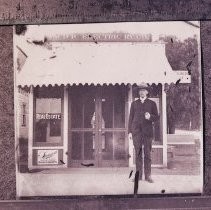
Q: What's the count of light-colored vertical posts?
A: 4